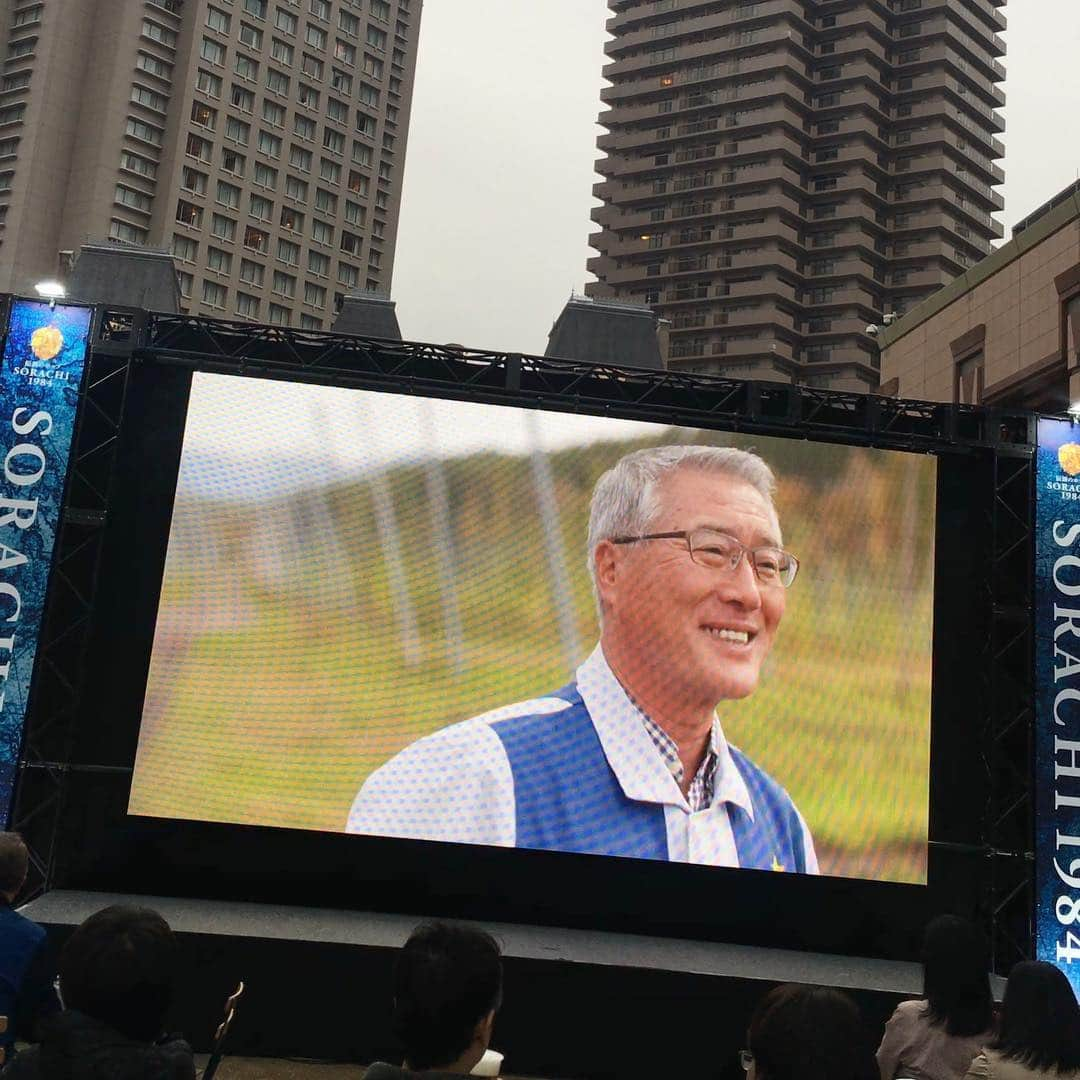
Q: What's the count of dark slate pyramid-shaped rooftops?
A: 3